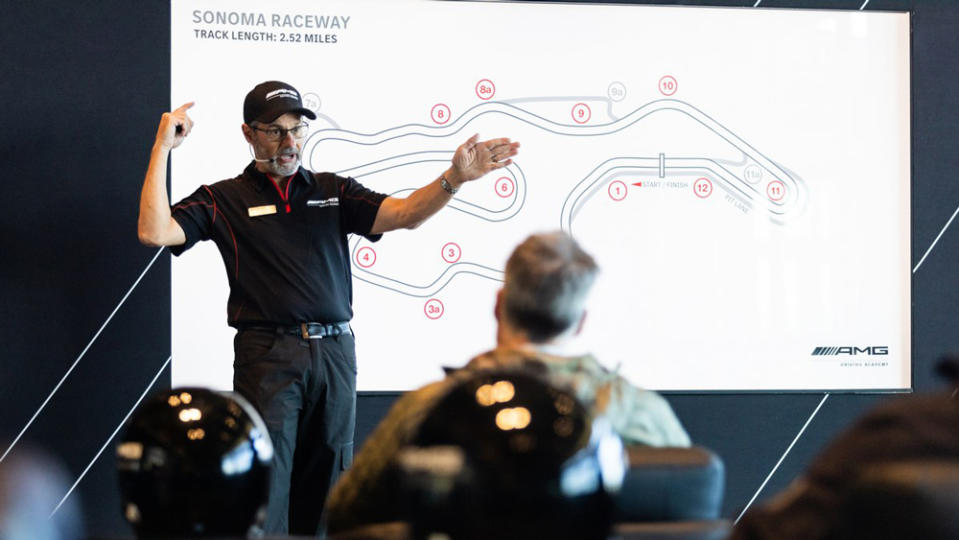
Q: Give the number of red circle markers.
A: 11